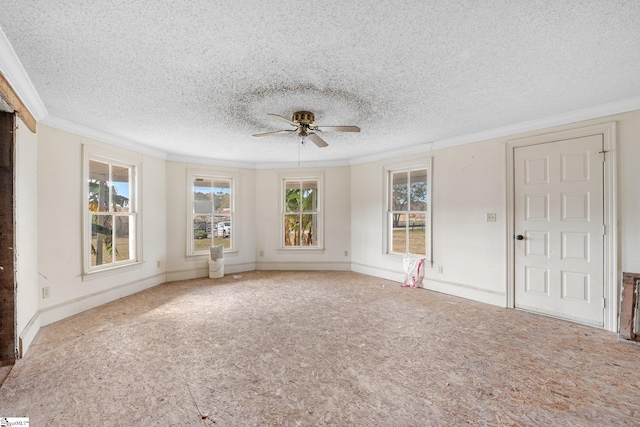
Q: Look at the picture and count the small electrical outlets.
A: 5